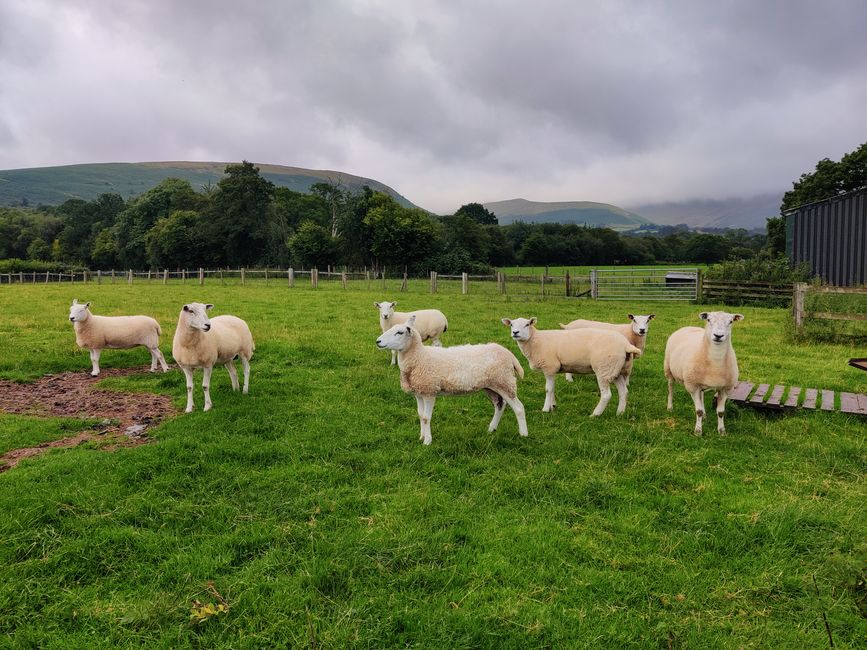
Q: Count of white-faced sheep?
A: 7